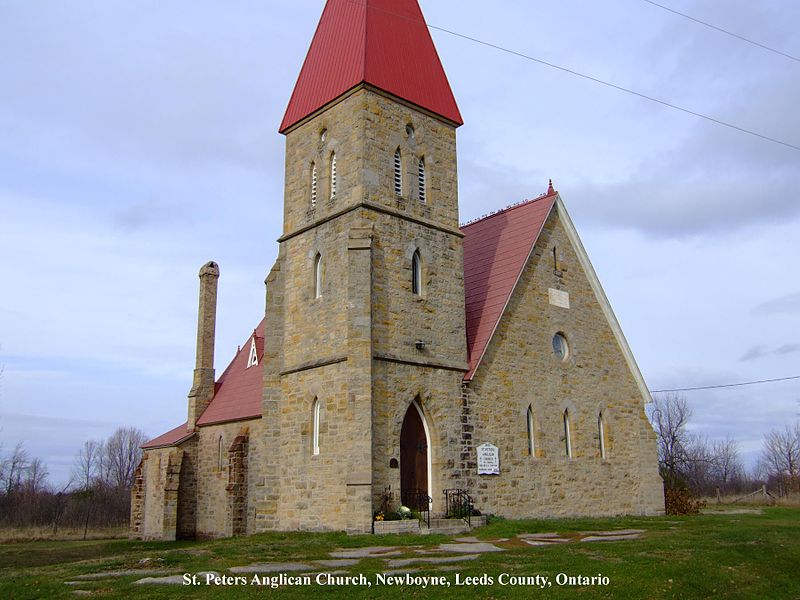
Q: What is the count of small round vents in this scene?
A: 2